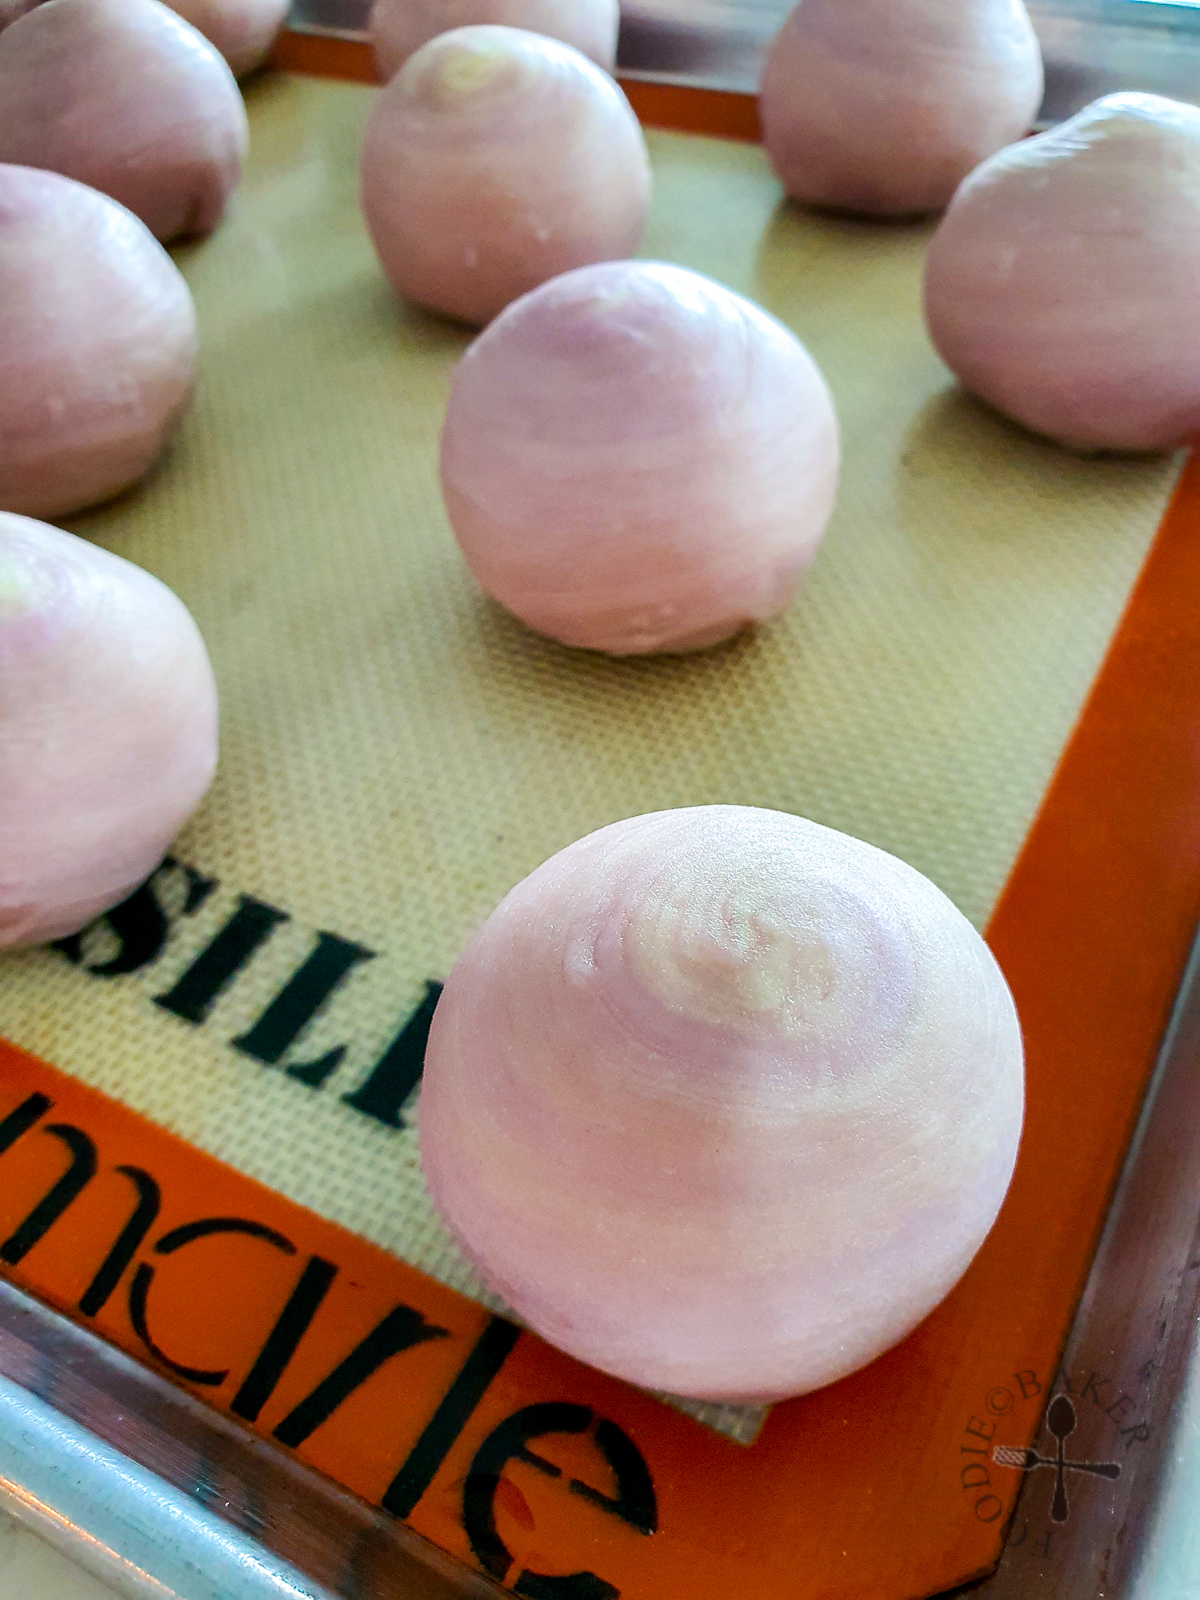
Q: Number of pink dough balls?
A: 10